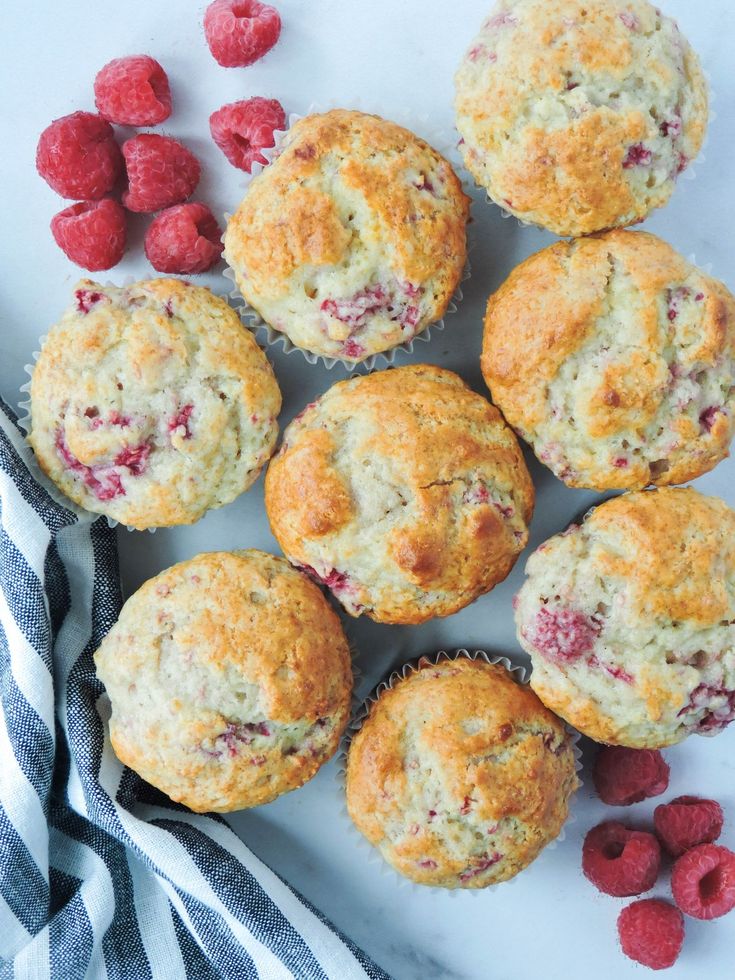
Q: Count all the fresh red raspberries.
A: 12